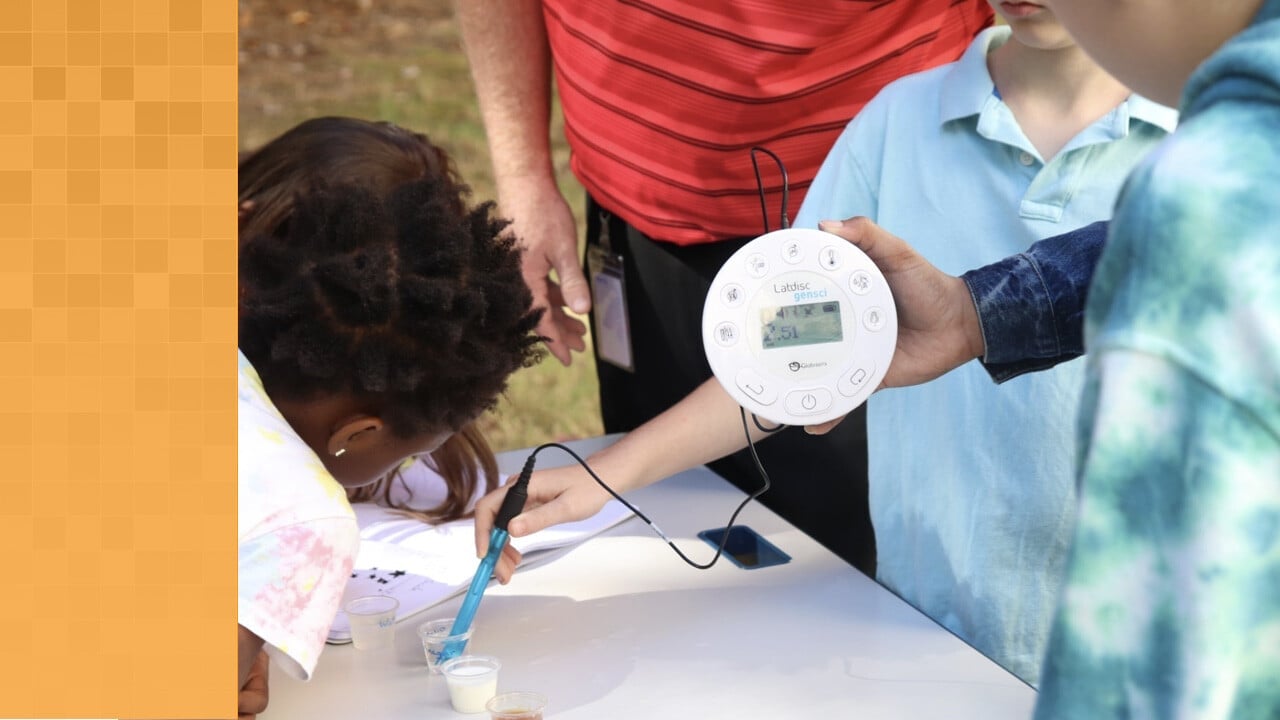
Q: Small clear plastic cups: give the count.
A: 4